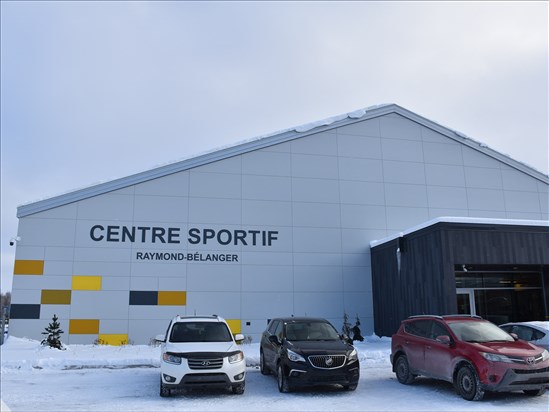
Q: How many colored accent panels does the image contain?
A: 9